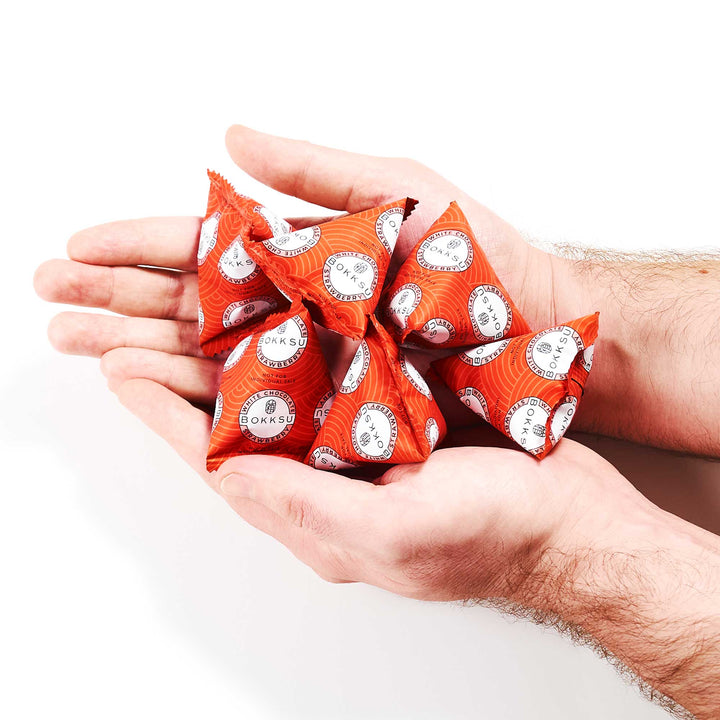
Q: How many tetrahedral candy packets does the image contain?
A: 6